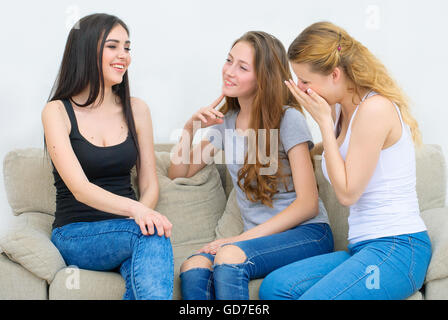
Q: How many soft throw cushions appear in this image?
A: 2